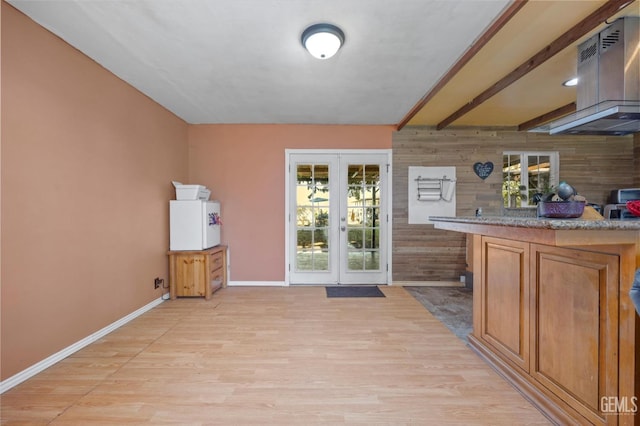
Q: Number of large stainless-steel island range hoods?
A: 1